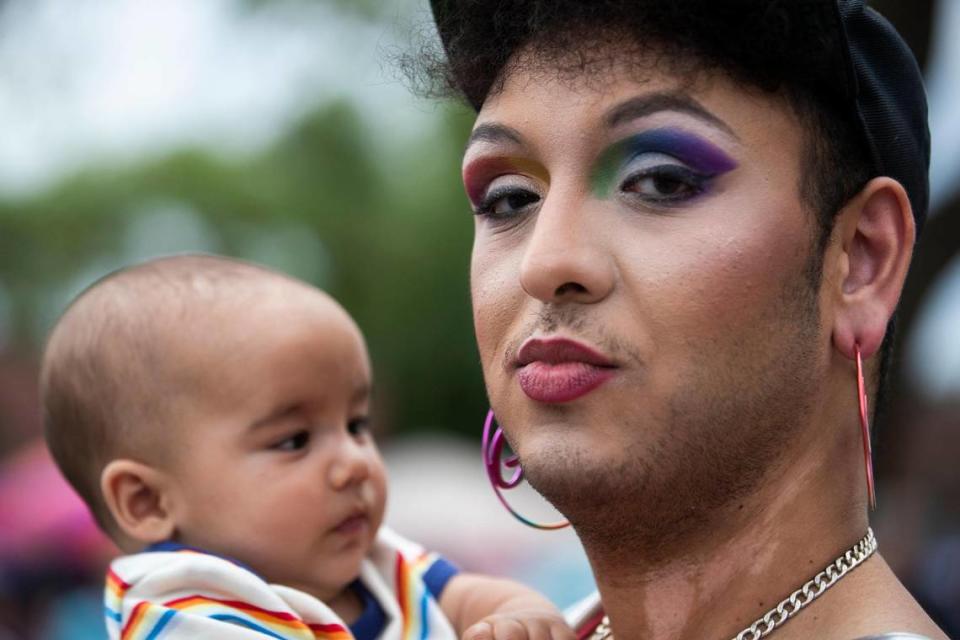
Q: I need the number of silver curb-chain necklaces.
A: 1